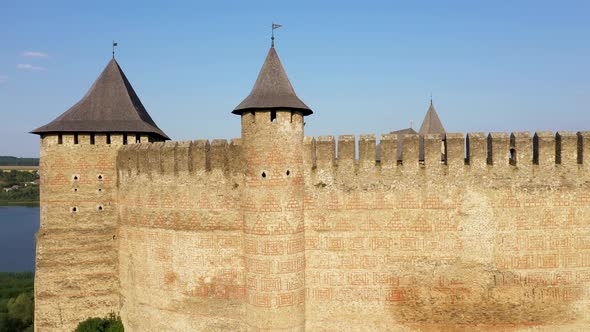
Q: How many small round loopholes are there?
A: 8